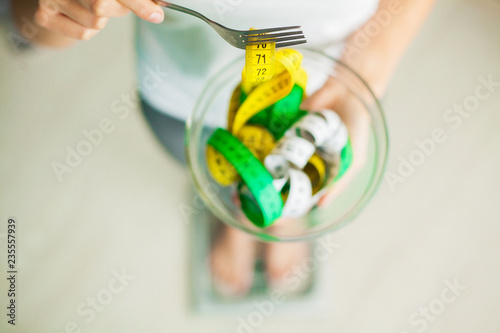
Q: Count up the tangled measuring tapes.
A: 3